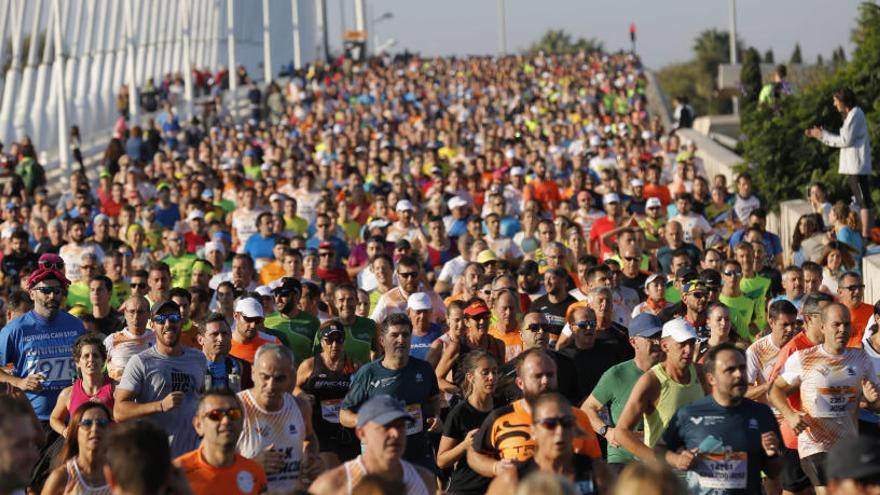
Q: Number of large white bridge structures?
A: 1